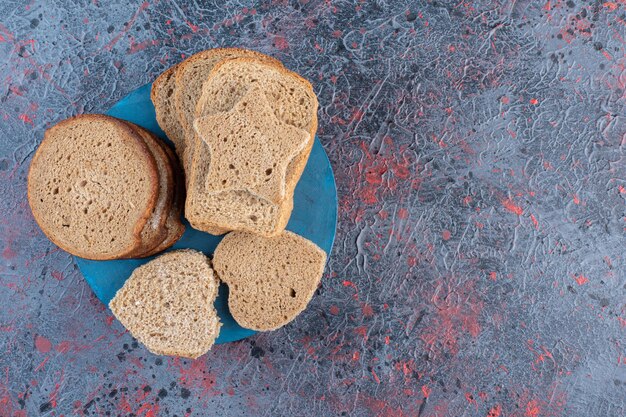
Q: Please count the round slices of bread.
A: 3